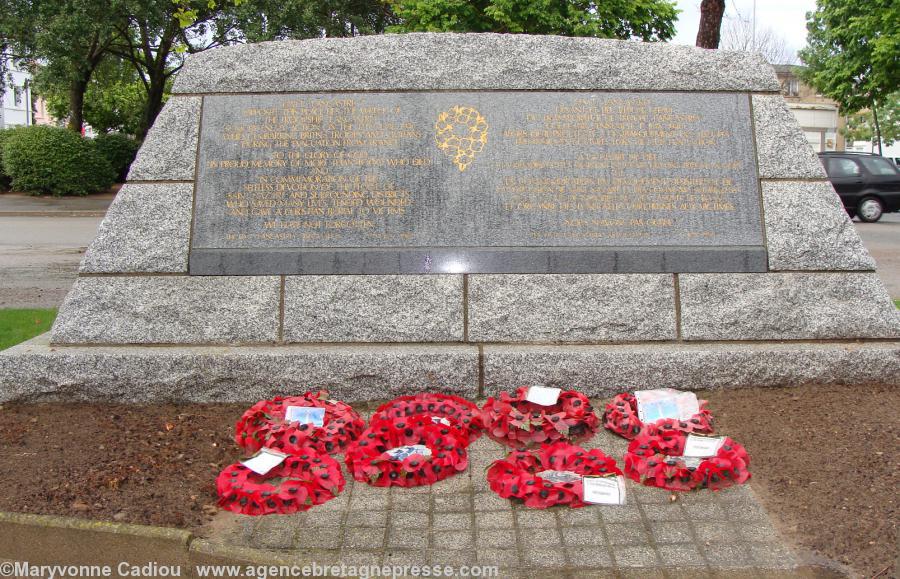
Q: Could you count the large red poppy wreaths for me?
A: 8